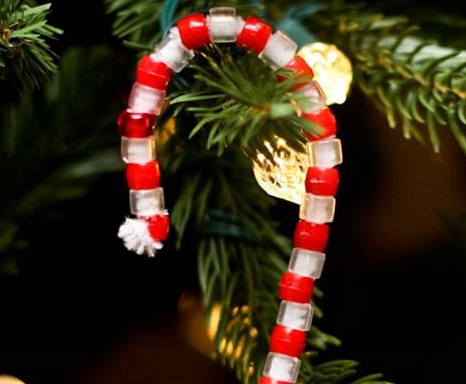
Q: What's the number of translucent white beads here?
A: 12